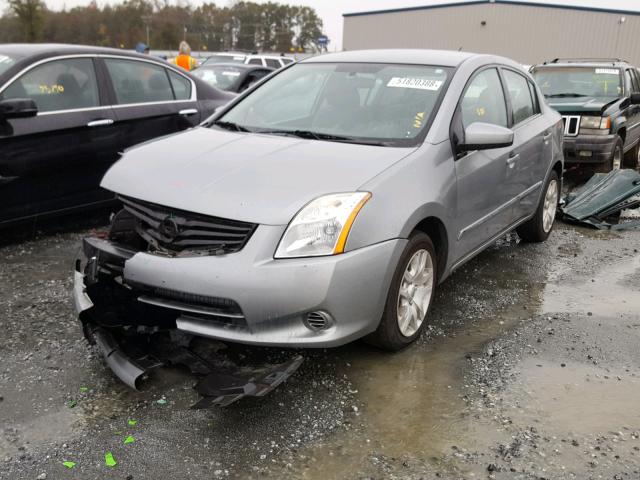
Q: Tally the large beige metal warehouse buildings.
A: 1